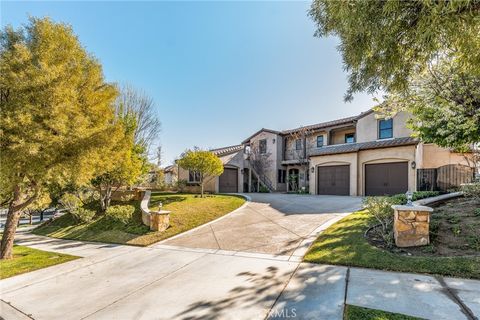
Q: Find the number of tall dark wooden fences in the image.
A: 1